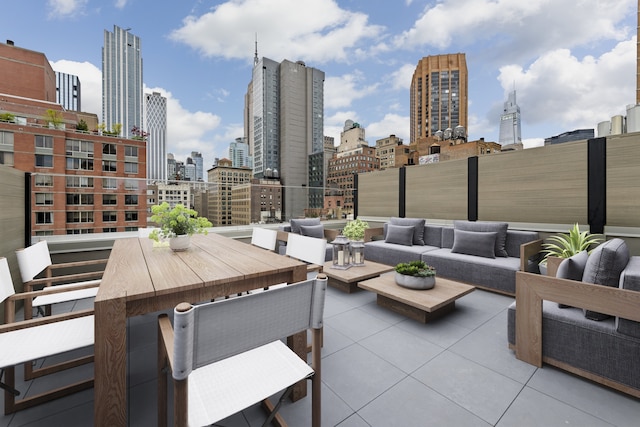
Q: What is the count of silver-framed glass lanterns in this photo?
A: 2